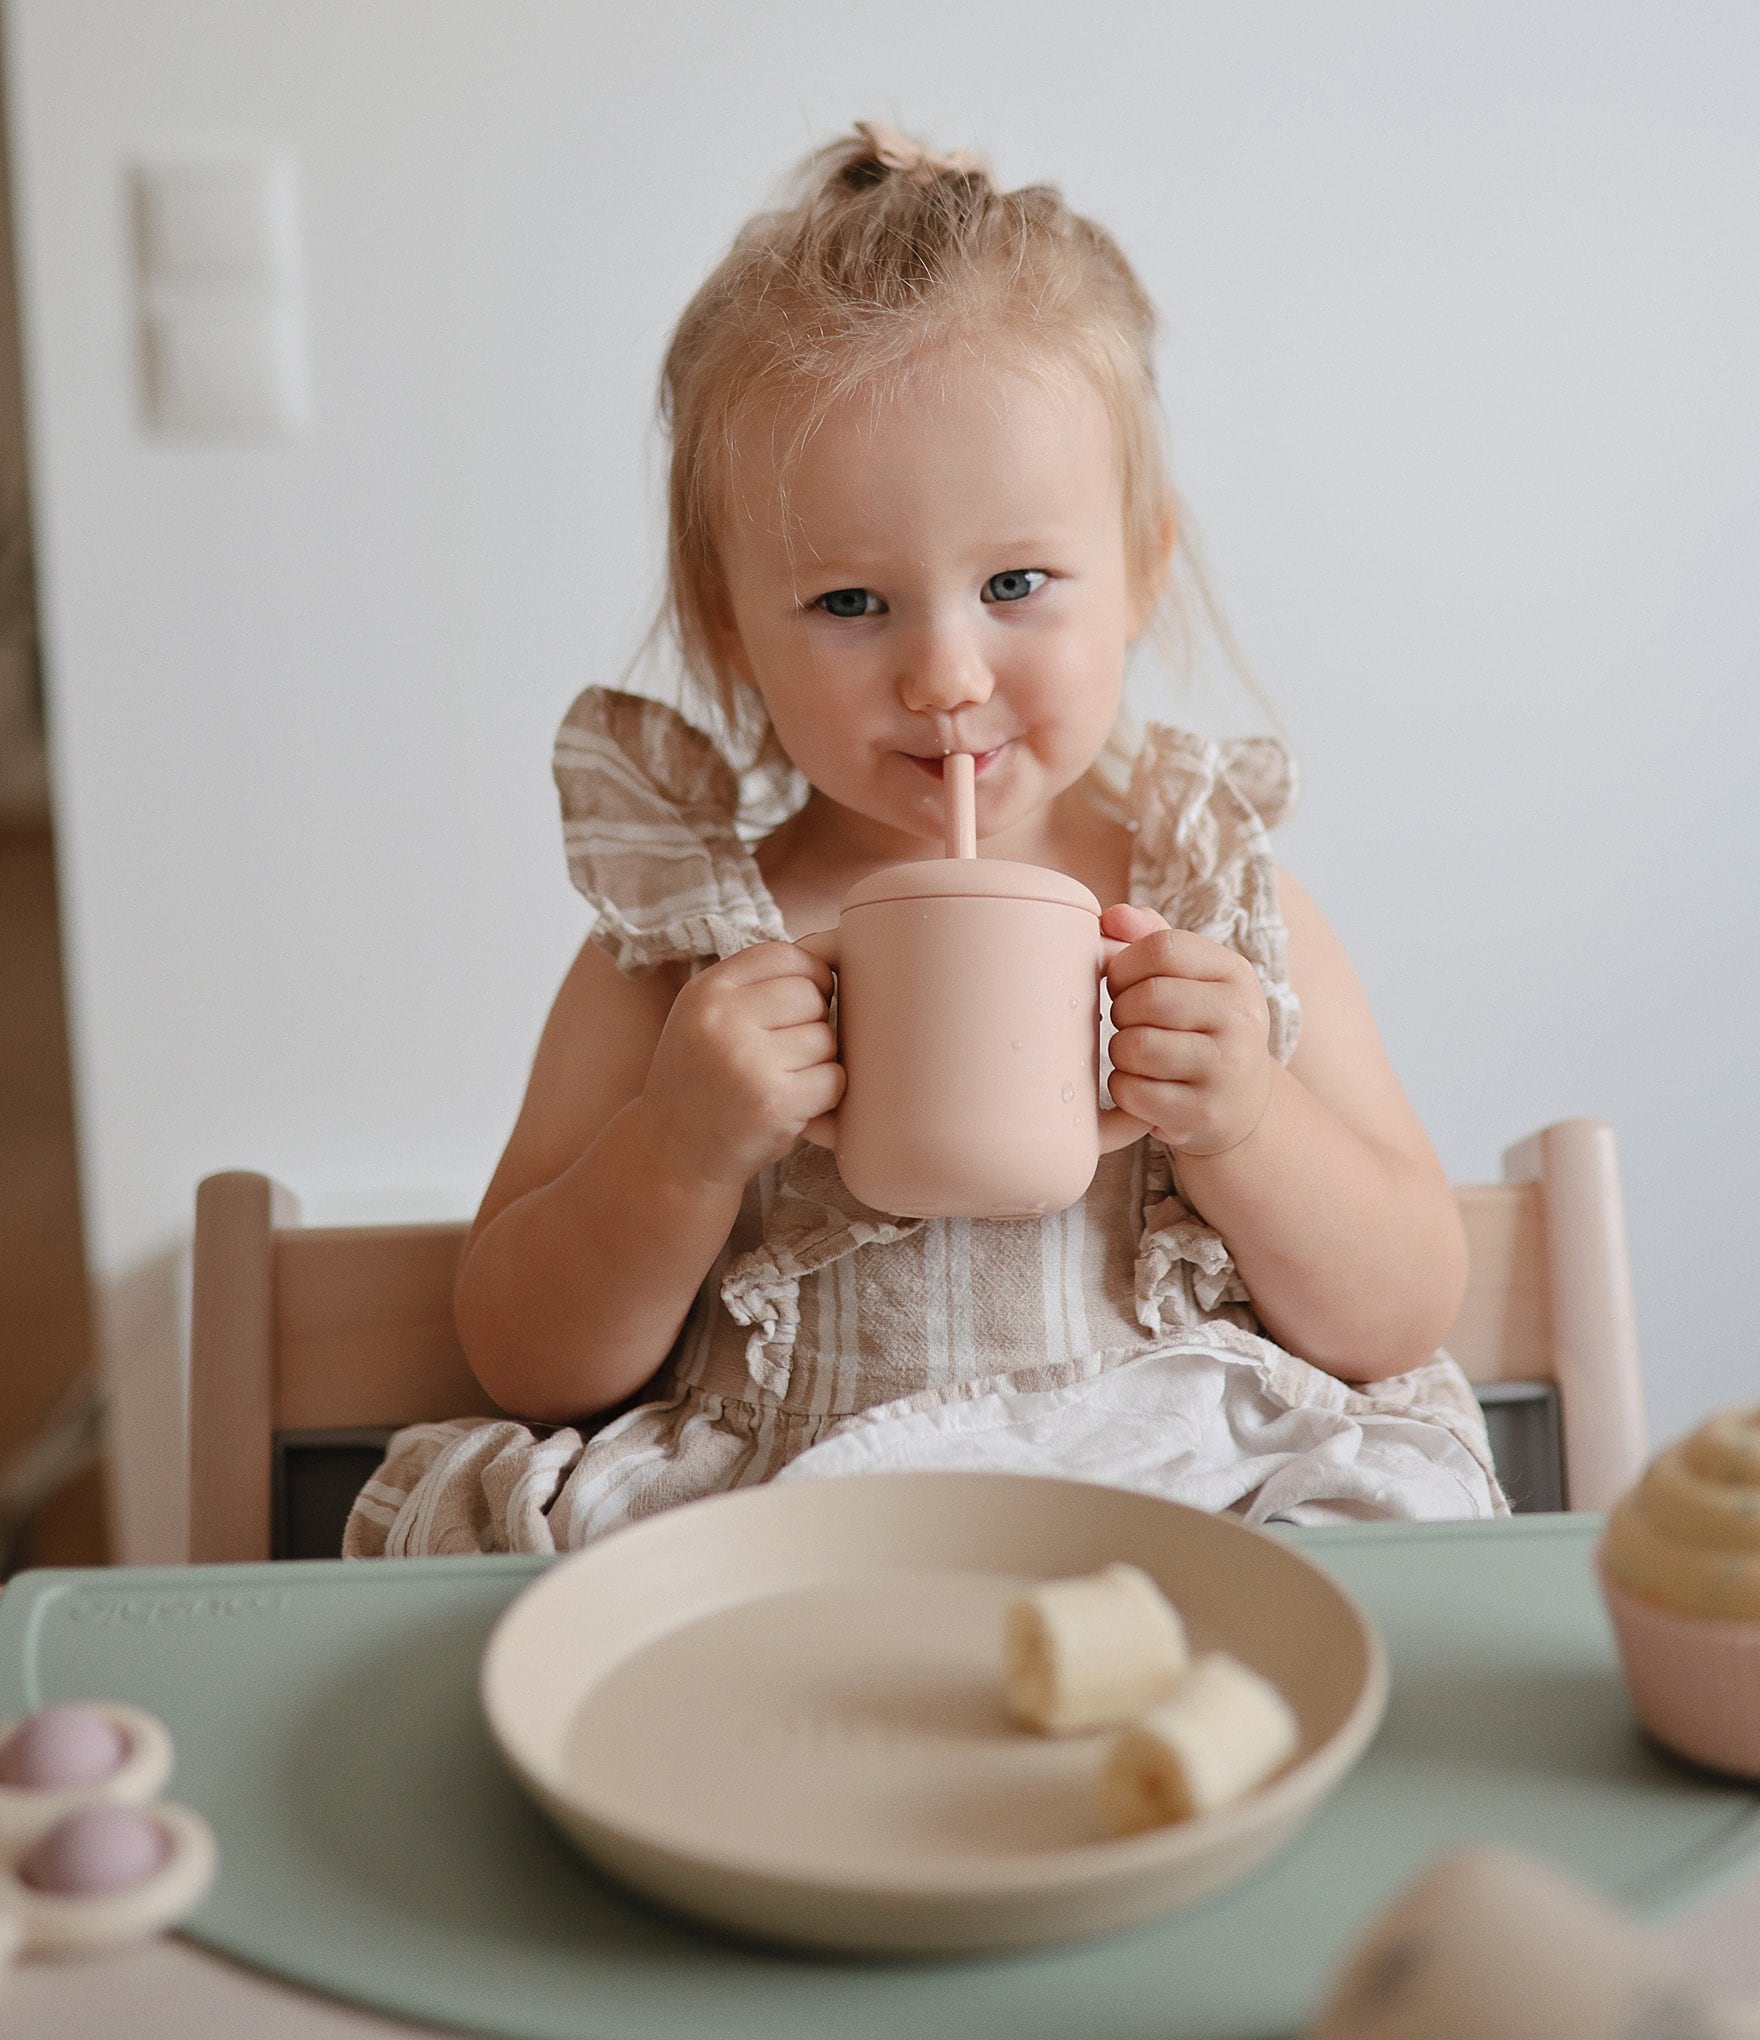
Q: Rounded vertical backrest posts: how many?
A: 2